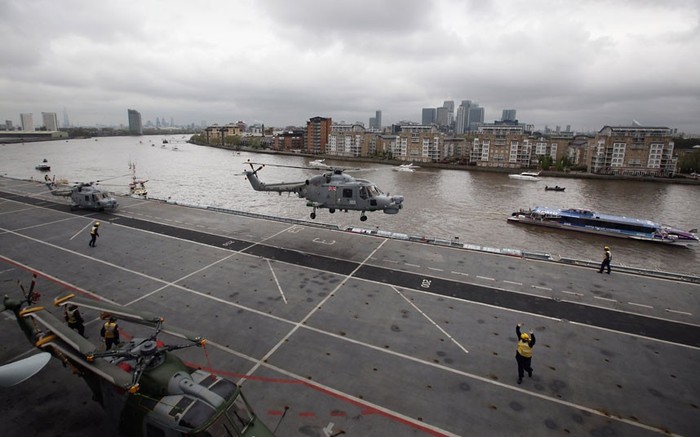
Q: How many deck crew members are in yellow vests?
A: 5